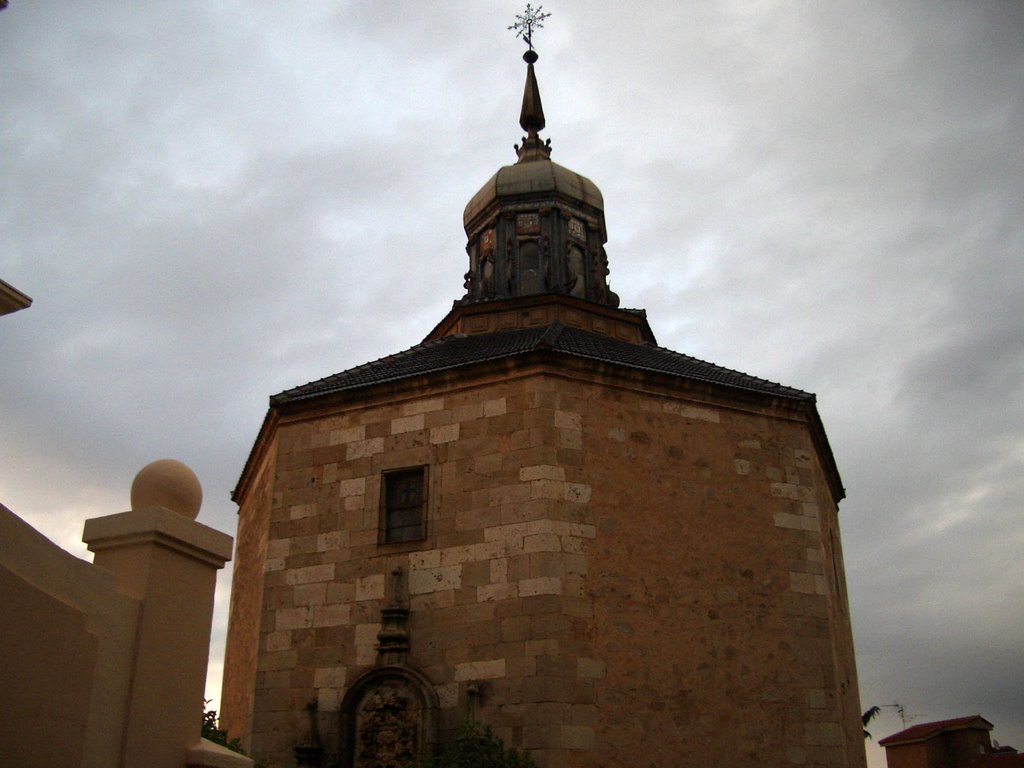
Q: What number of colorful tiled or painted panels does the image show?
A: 3